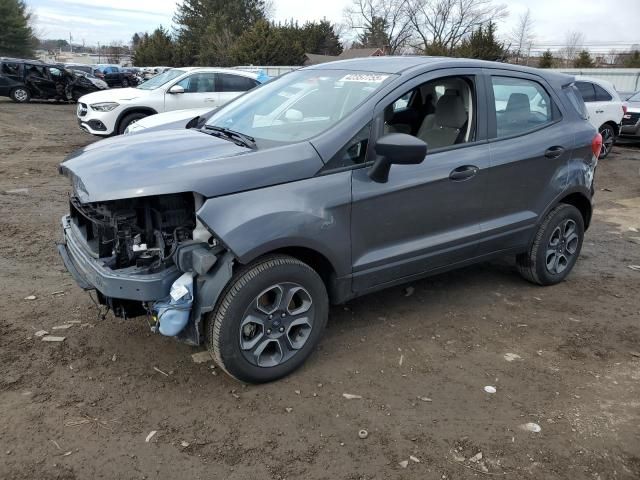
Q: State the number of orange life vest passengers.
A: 0